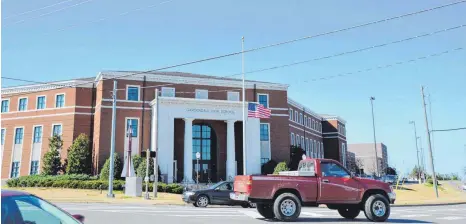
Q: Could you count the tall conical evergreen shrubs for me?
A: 2